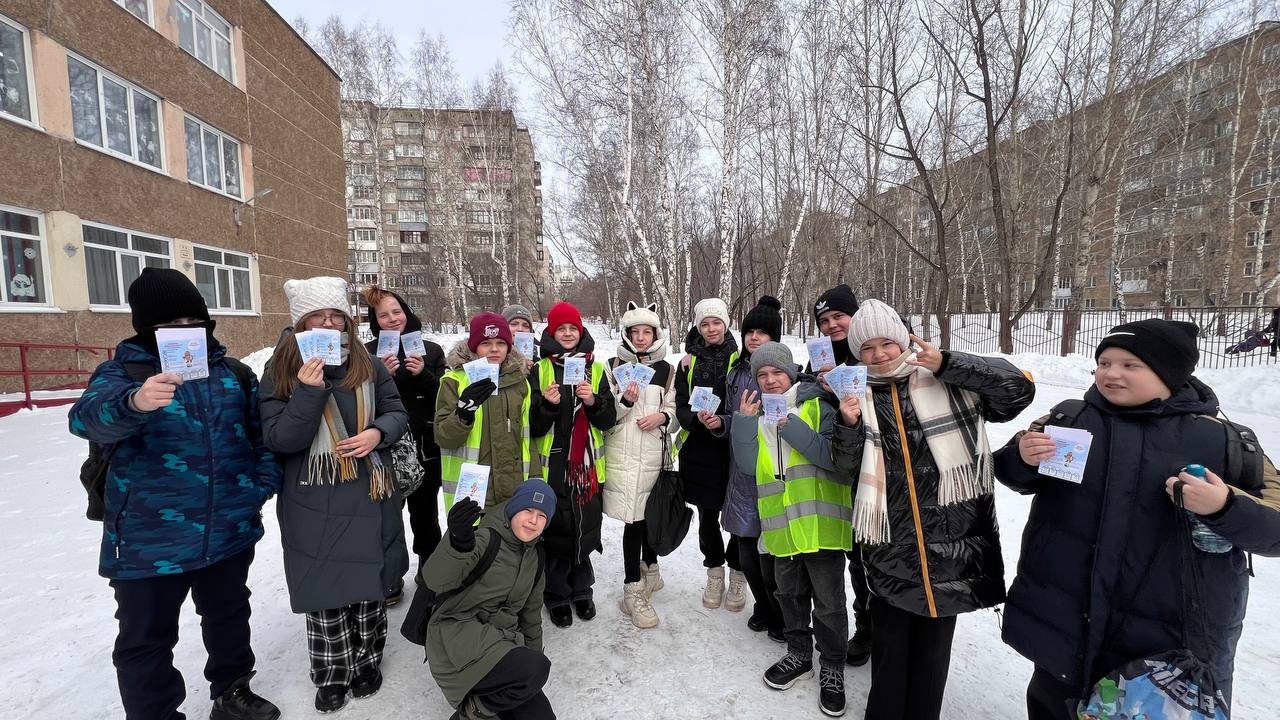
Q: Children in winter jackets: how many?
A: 14